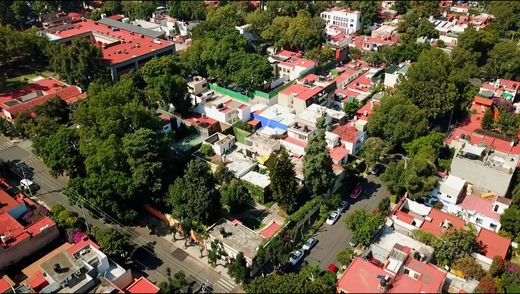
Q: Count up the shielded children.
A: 0